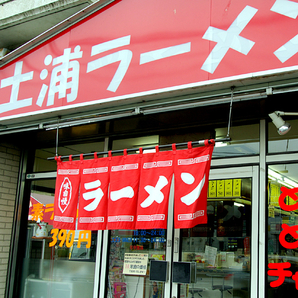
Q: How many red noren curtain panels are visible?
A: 5